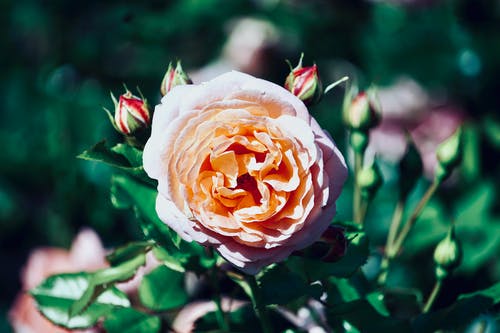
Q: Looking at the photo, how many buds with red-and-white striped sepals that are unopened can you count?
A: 3